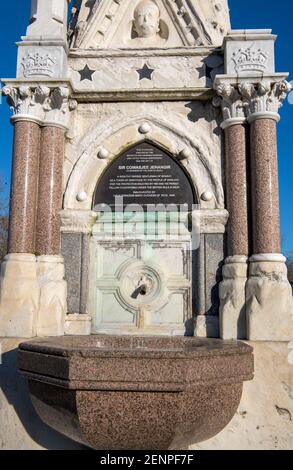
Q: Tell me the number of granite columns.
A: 4